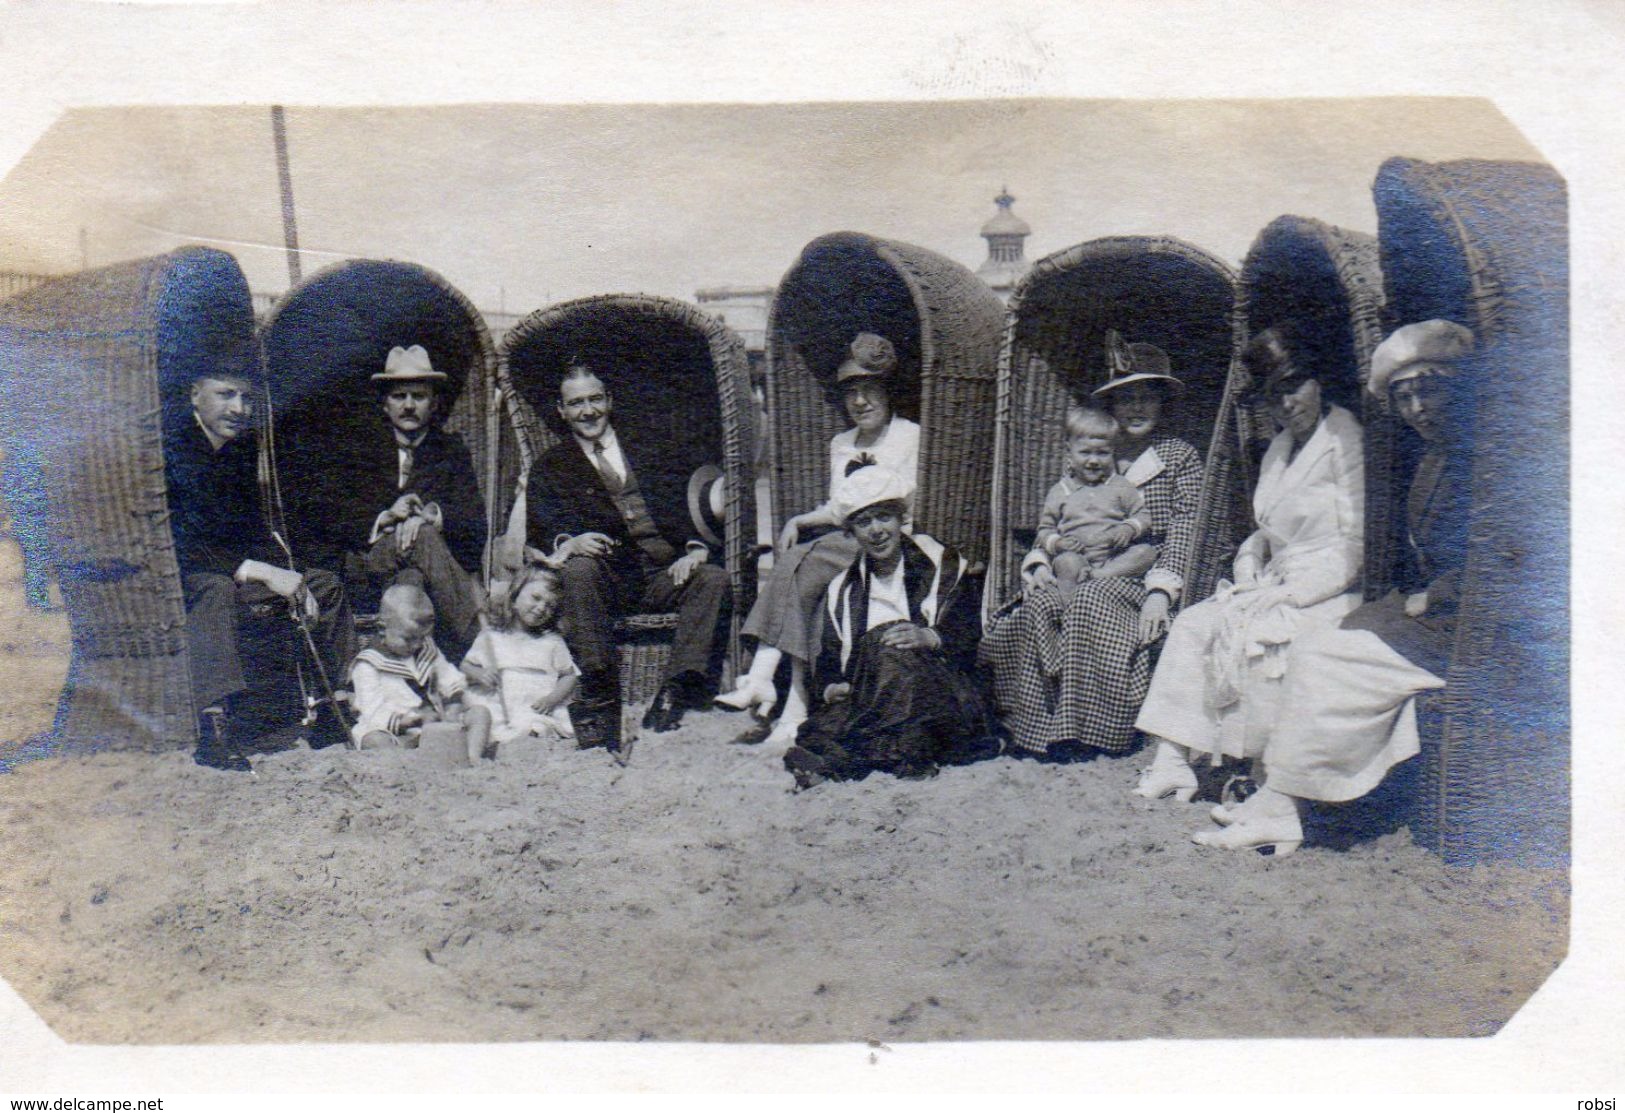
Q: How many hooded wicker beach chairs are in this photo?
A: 7